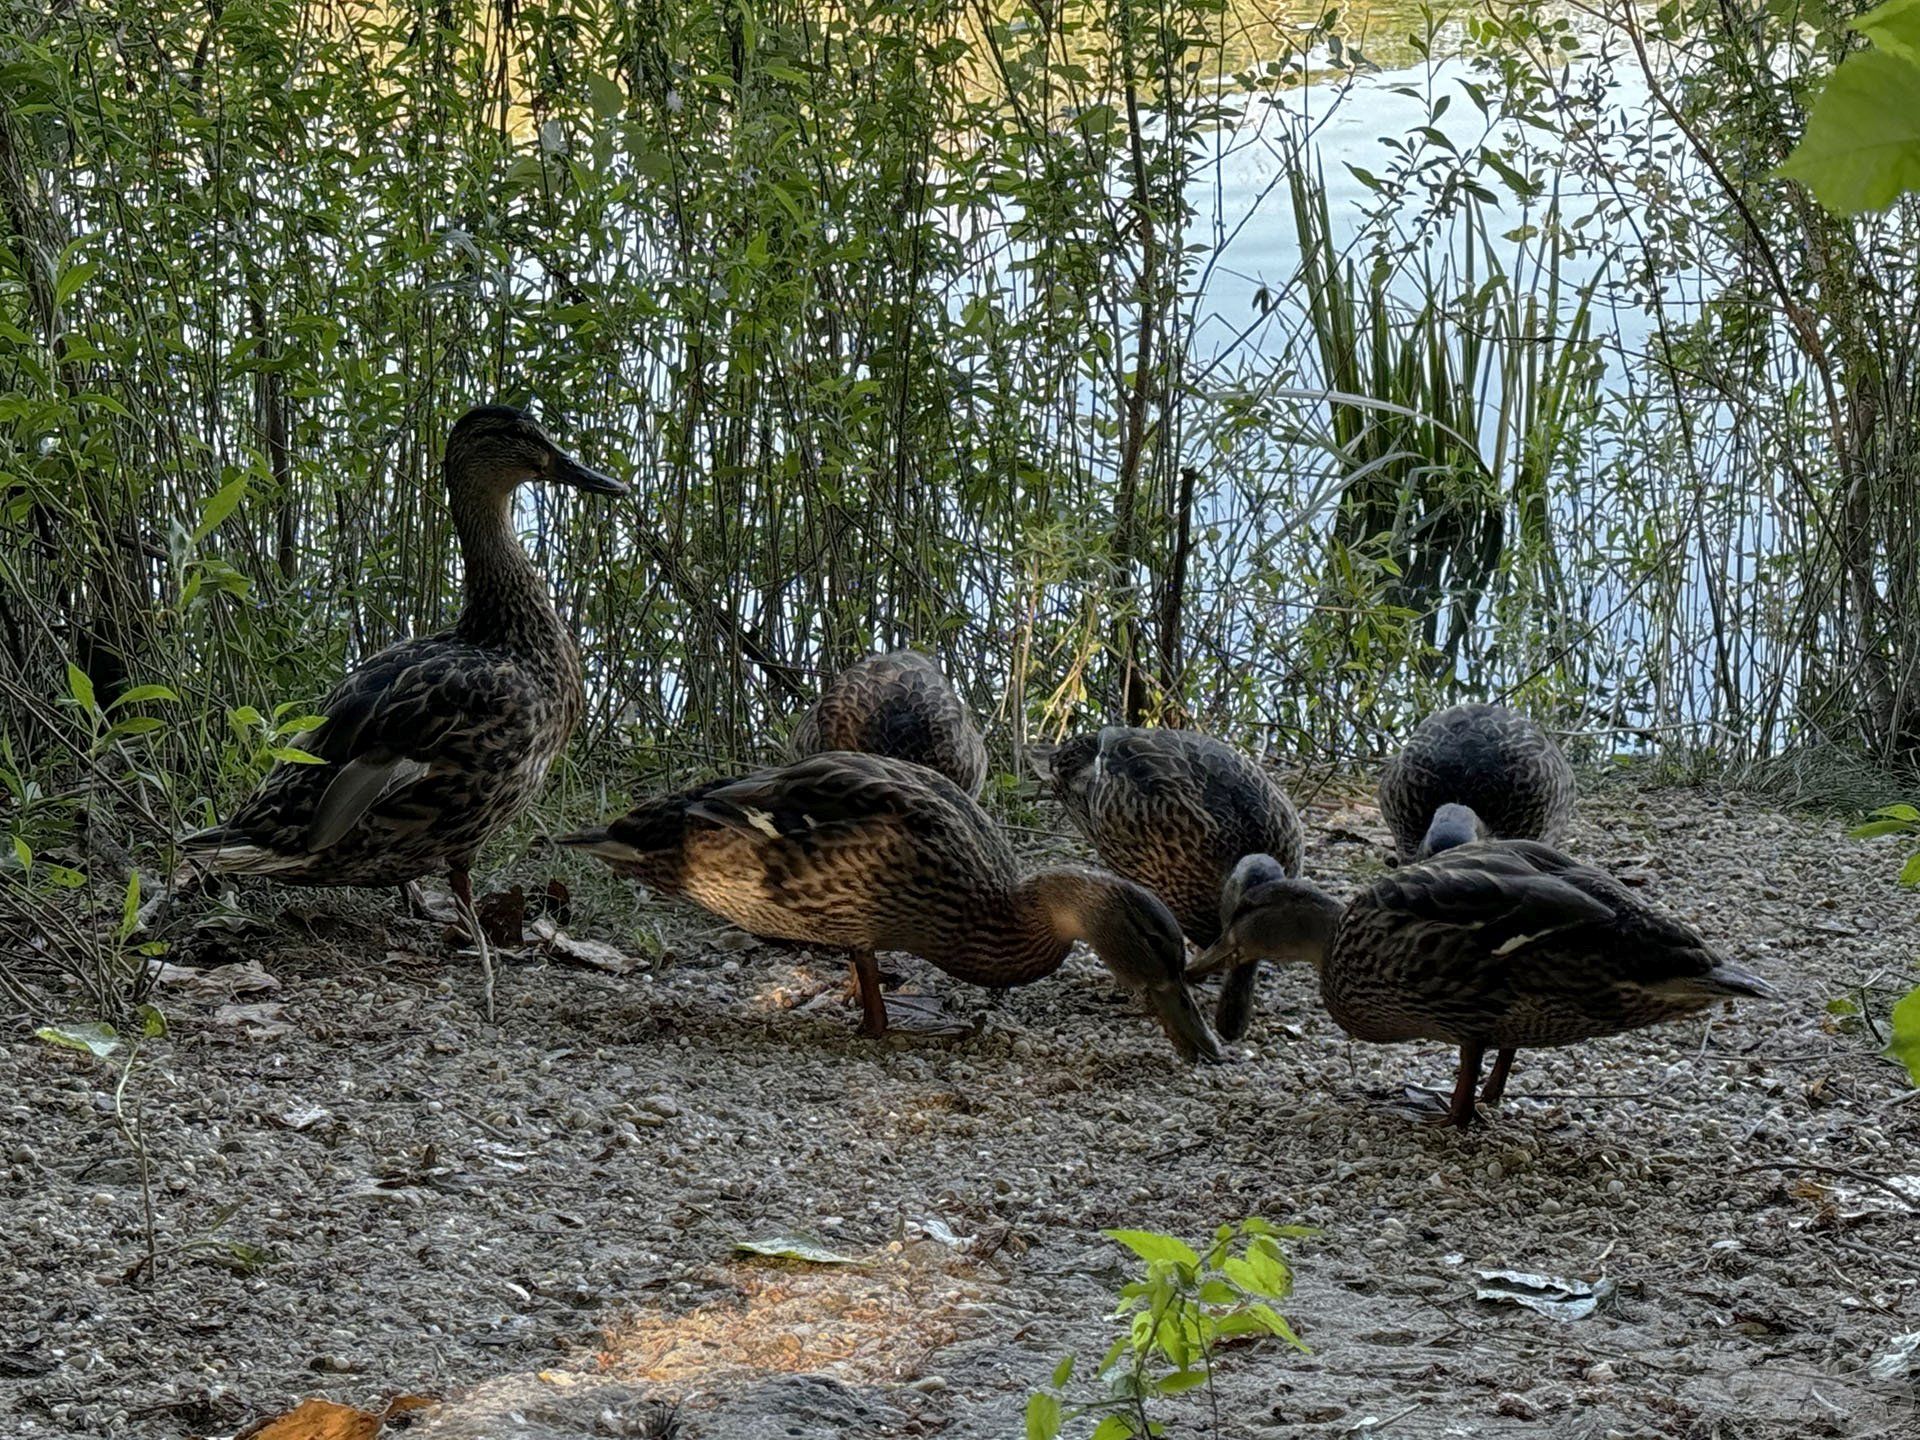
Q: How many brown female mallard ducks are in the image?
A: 6